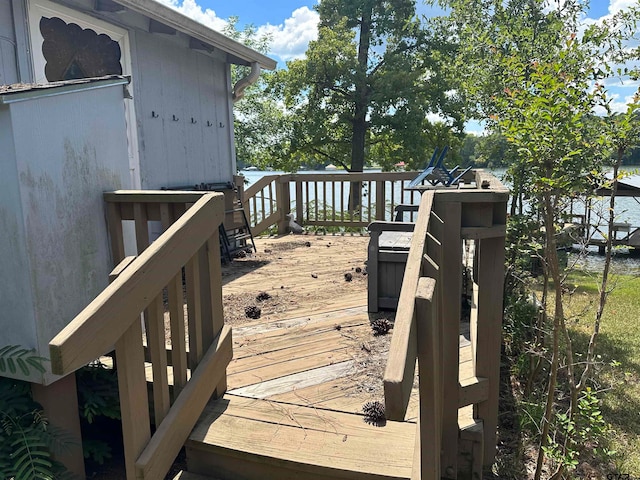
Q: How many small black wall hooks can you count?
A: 5